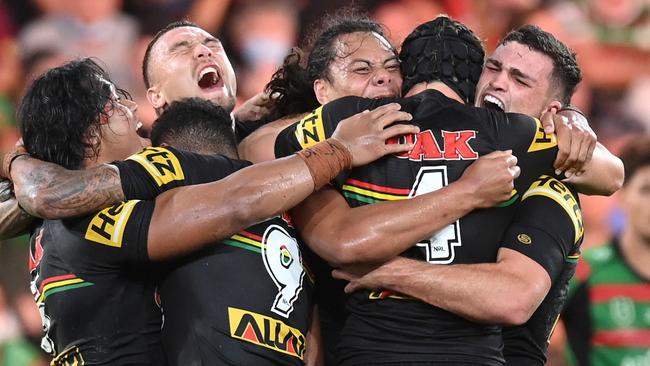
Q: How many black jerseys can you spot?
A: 6